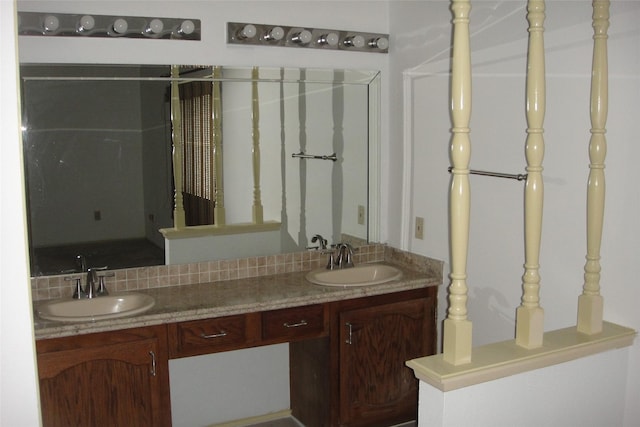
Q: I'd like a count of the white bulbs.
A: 11